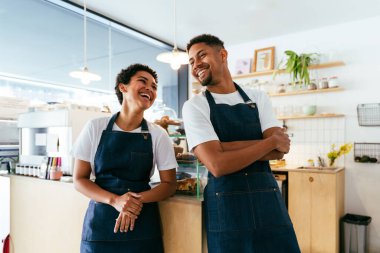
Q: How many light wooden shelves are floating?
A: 3